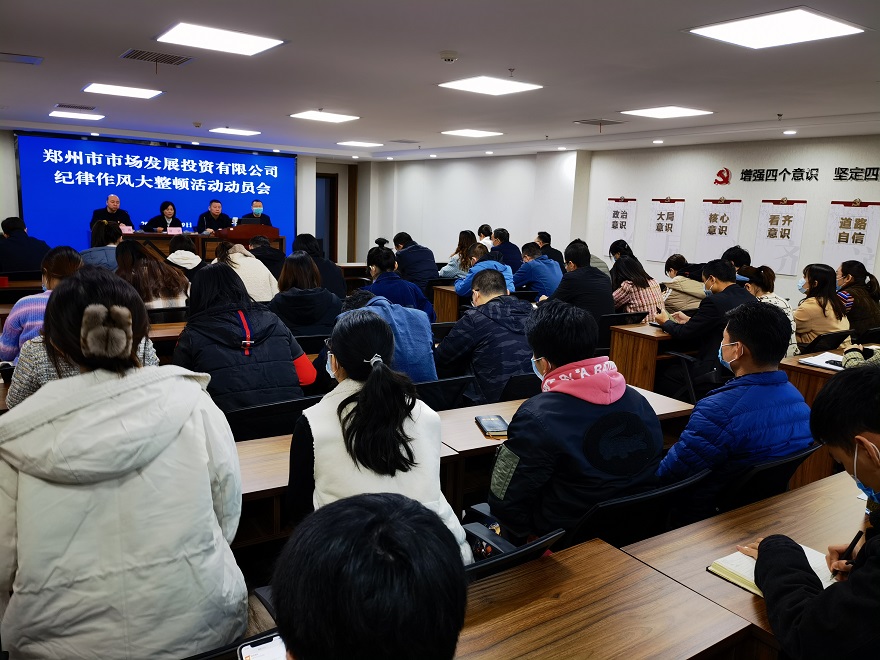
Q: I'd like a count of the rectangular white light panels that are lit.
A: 10